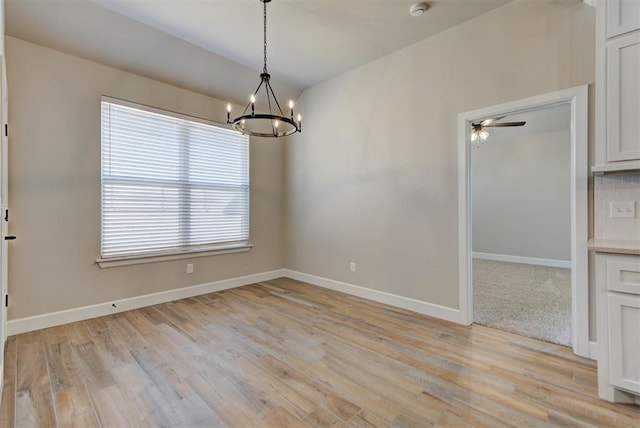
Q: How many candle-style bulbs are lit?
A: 6